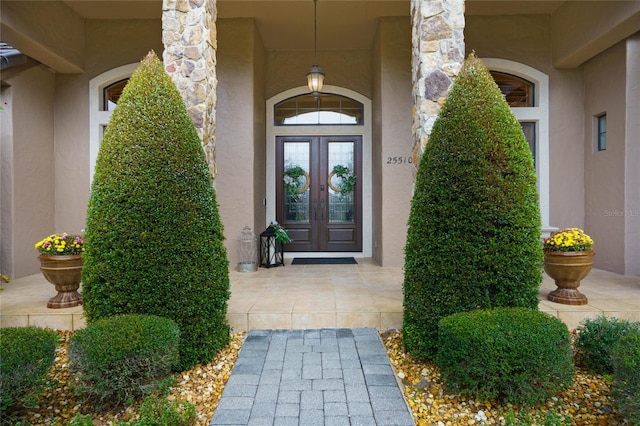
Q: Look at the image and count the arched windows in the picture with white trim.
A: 3